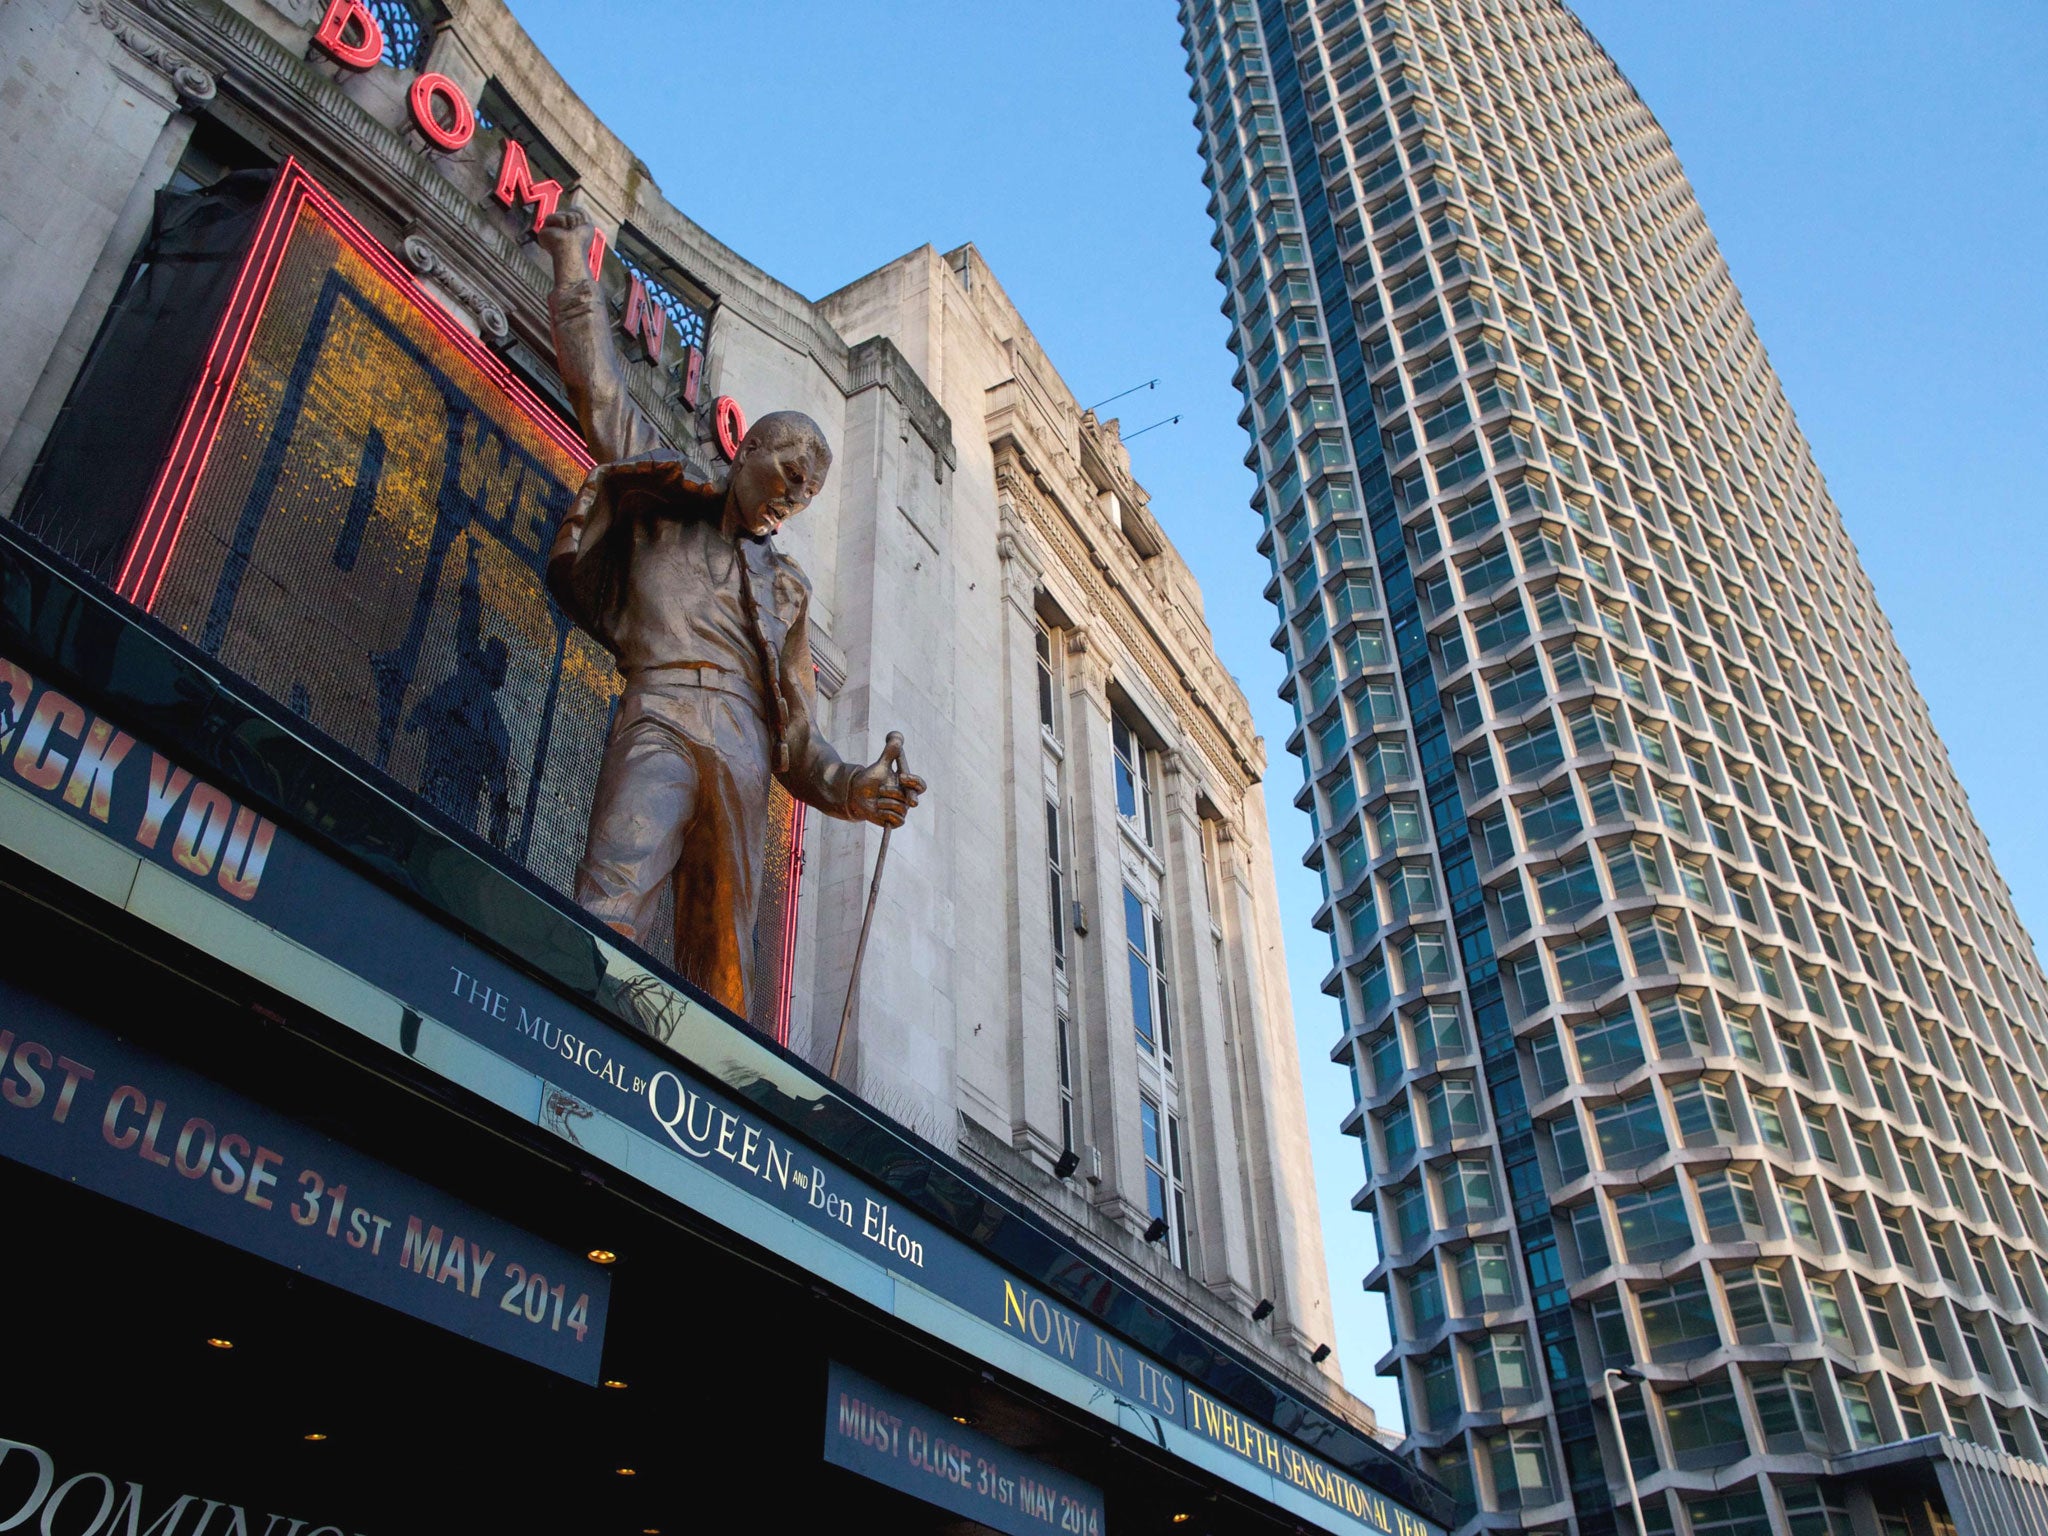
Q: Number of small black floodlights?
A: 4